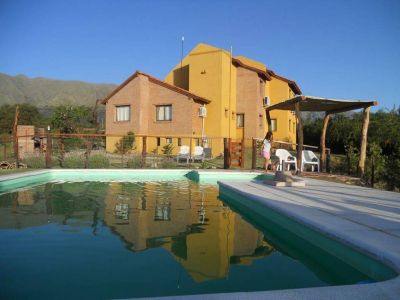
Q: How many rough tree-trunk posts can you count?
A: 4